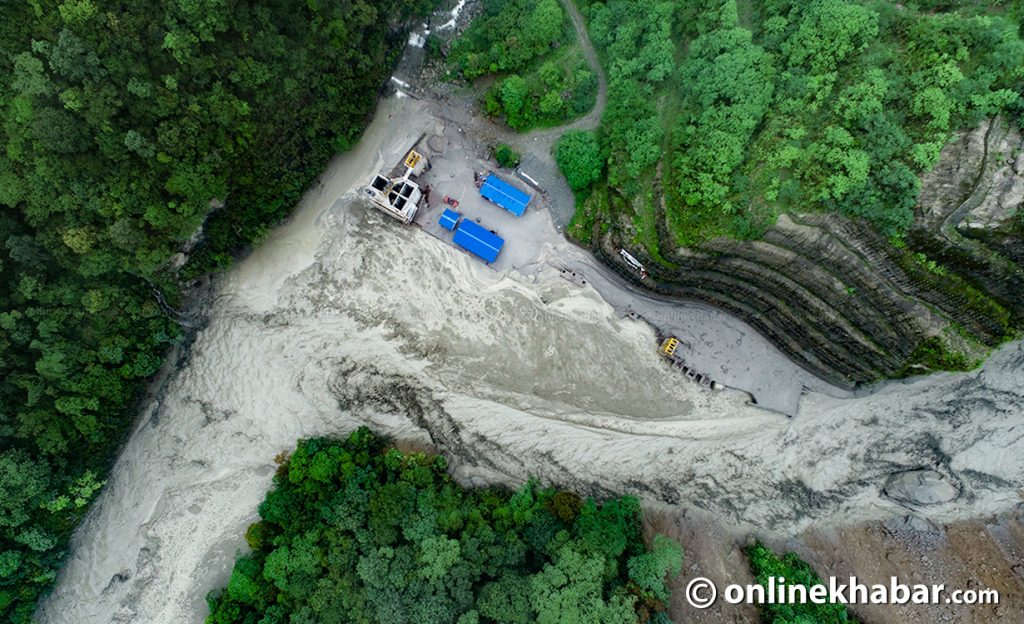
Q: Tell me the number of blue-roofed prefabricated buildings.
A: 3